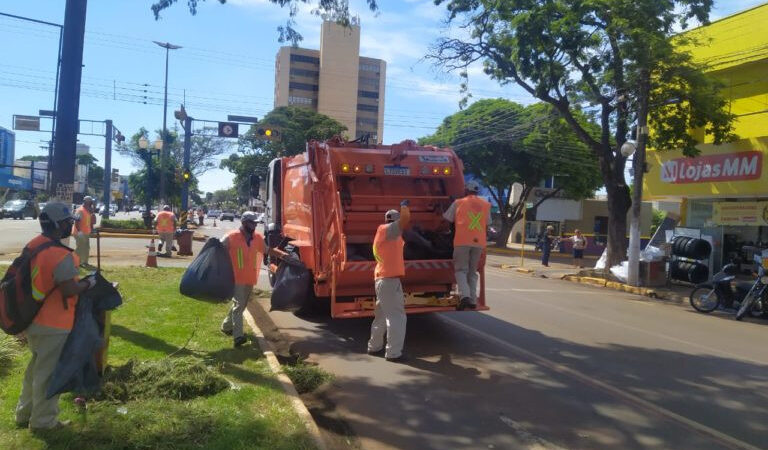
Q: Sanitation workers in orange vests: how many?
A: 6